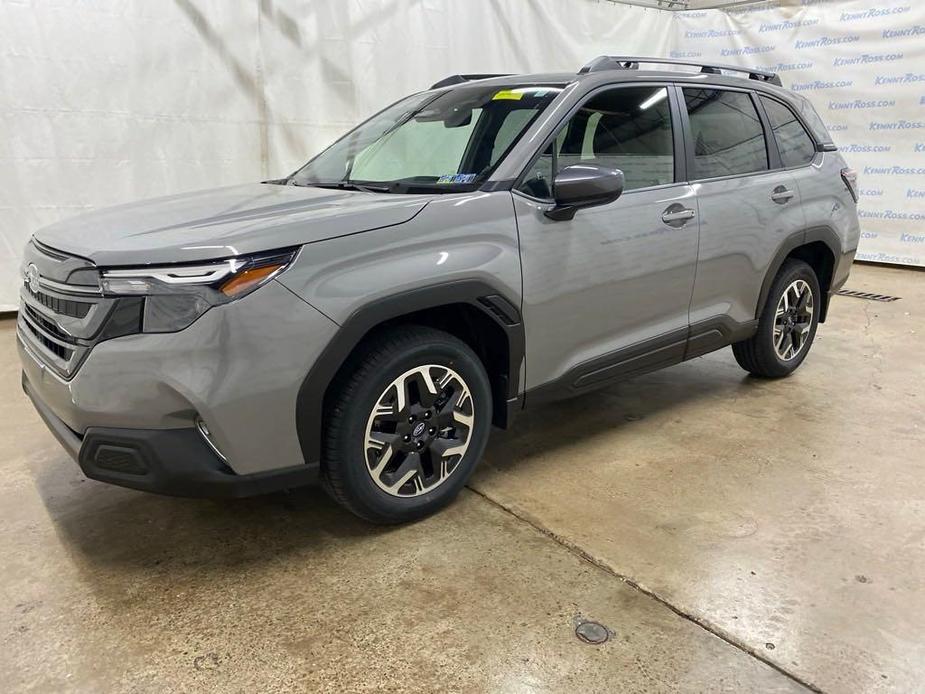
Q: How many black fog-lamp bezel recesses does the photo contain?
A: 1